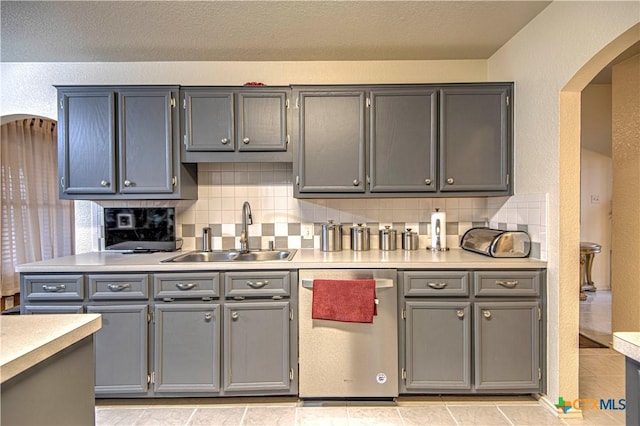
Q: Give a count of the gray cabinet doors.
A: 13